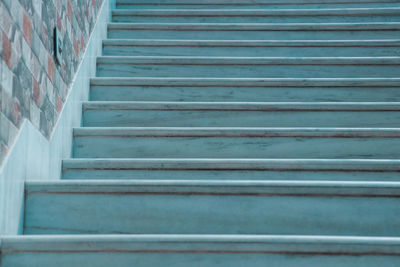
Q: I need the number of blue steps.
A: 11